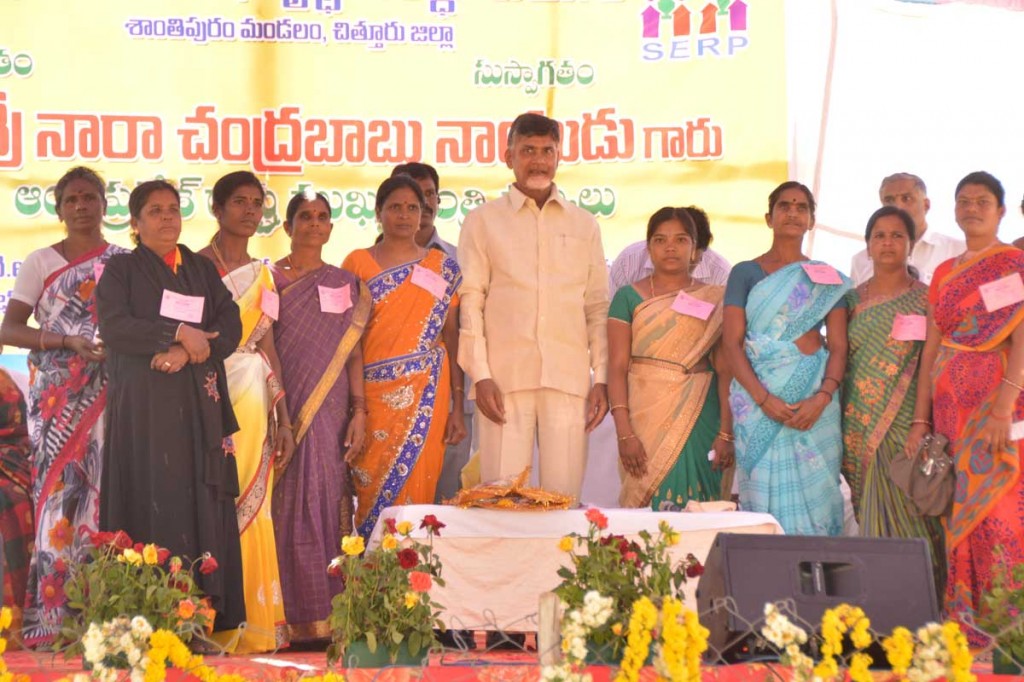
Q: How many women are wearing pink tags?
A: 9